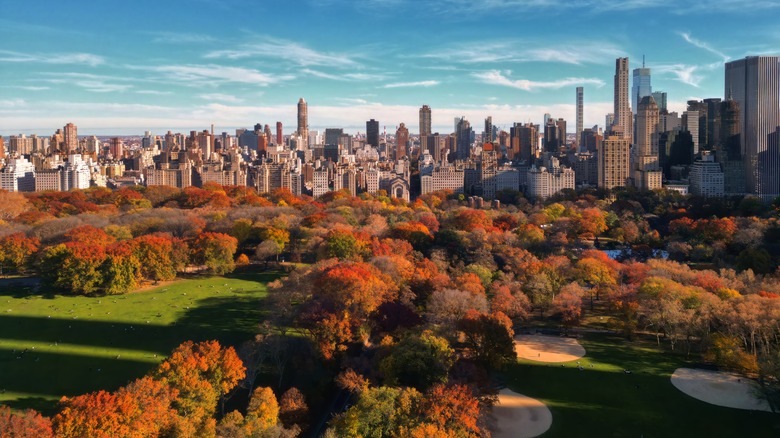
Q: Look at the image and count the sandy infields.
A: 3